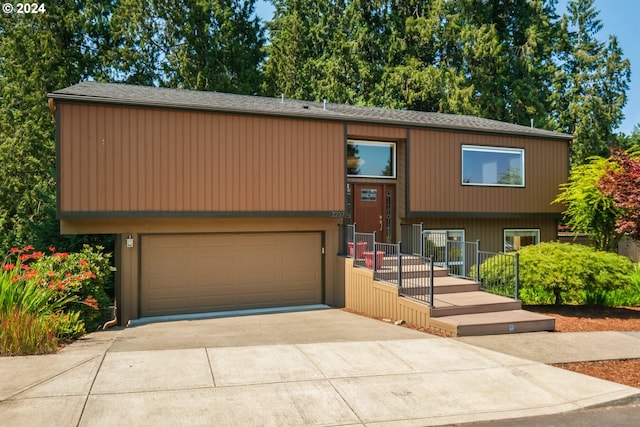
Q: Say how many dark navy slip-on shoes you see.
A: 0